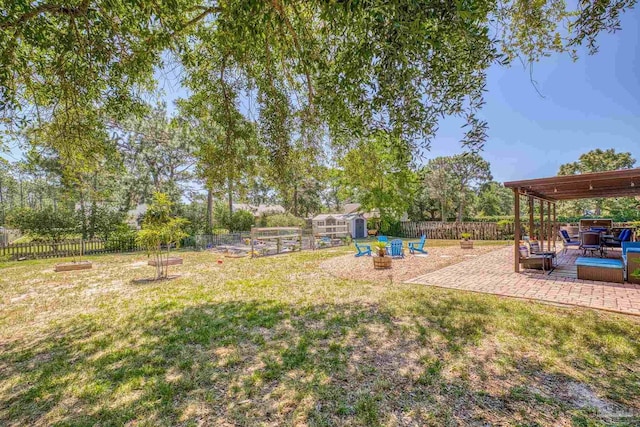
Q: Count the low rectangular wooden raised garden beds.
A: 2